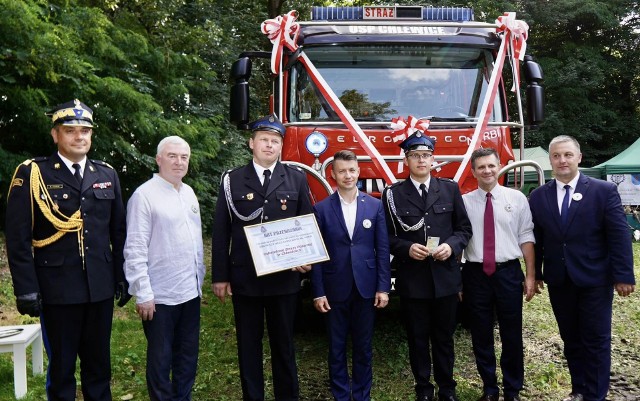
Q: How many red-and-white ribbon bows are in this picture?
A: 3